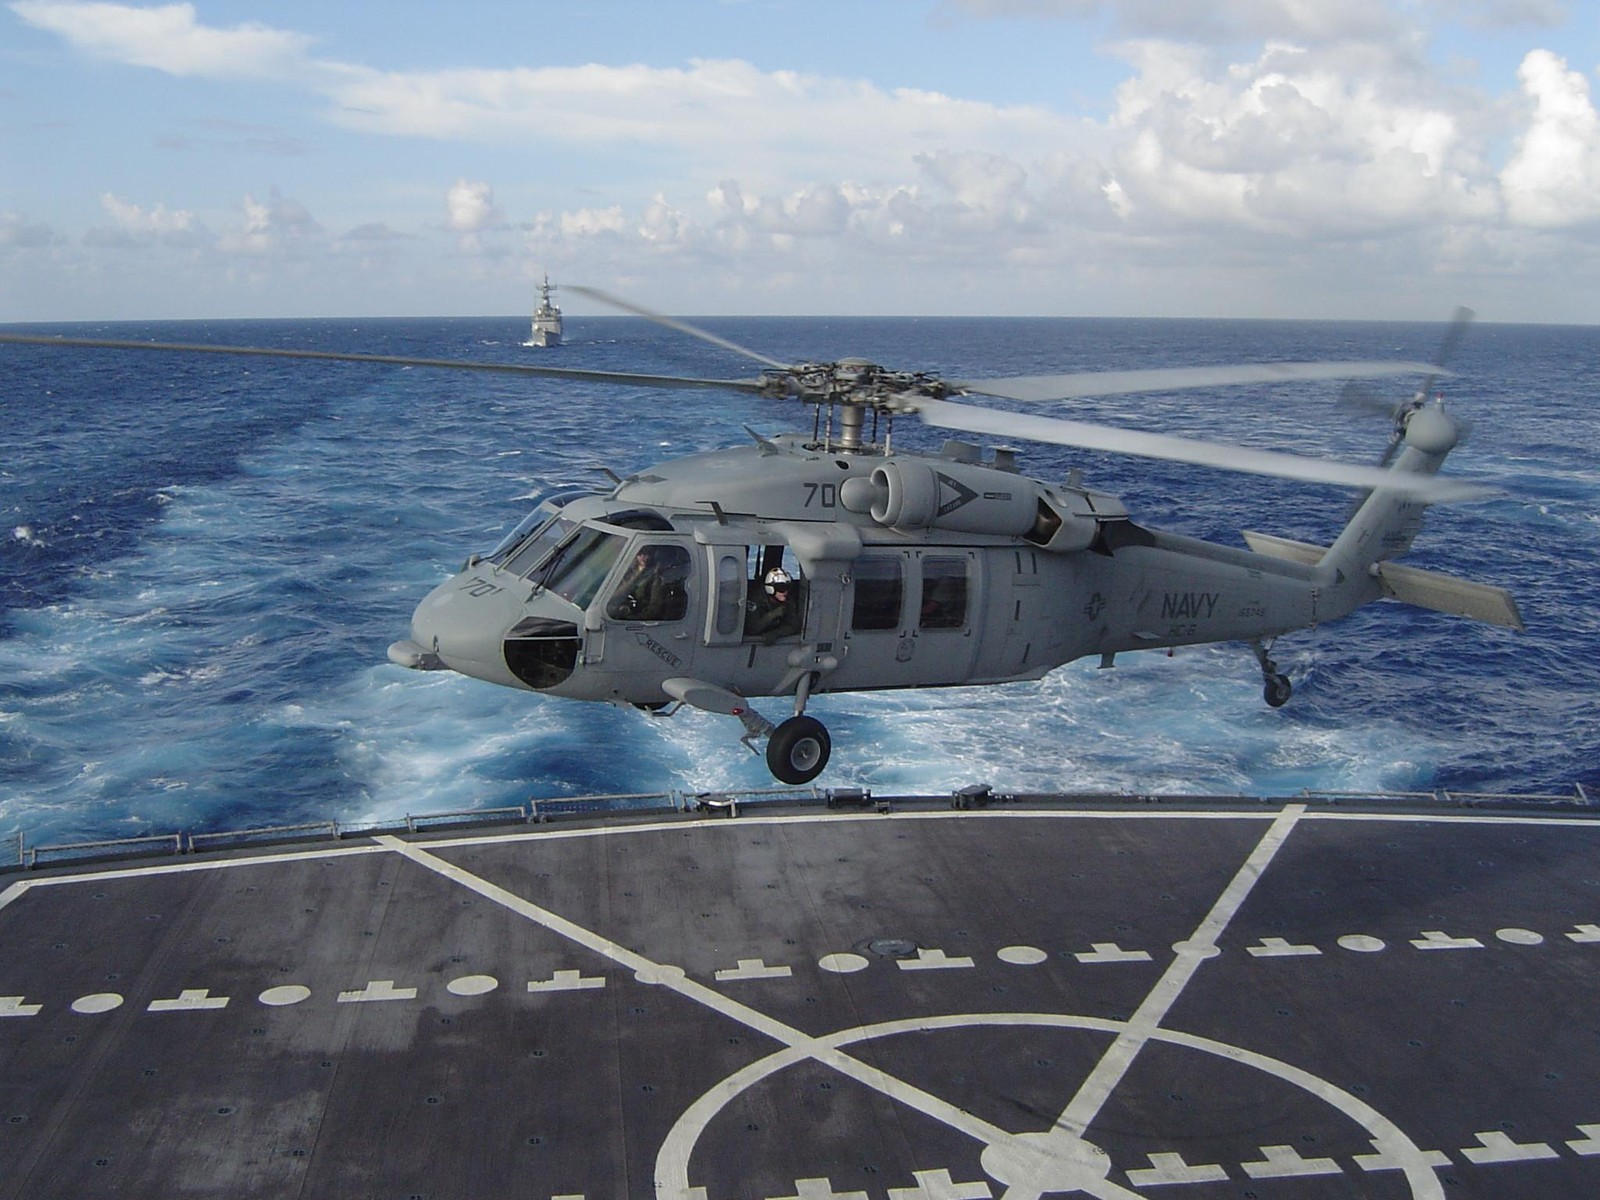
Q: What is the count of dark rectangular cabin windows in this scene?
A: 2